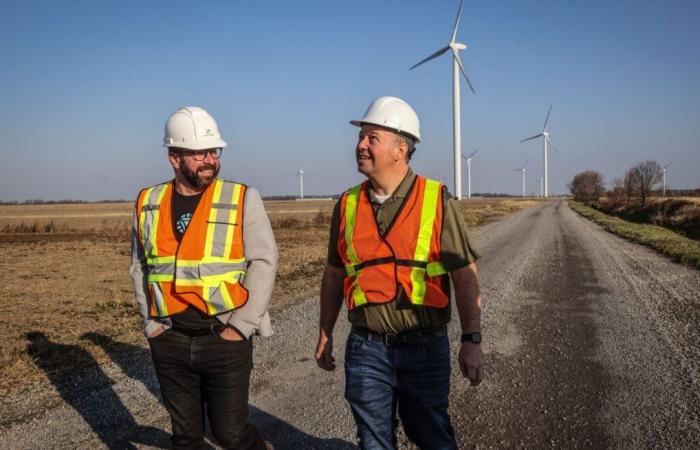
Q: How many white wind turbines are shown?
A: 7